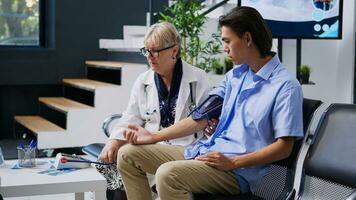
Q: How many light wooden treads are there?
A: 4